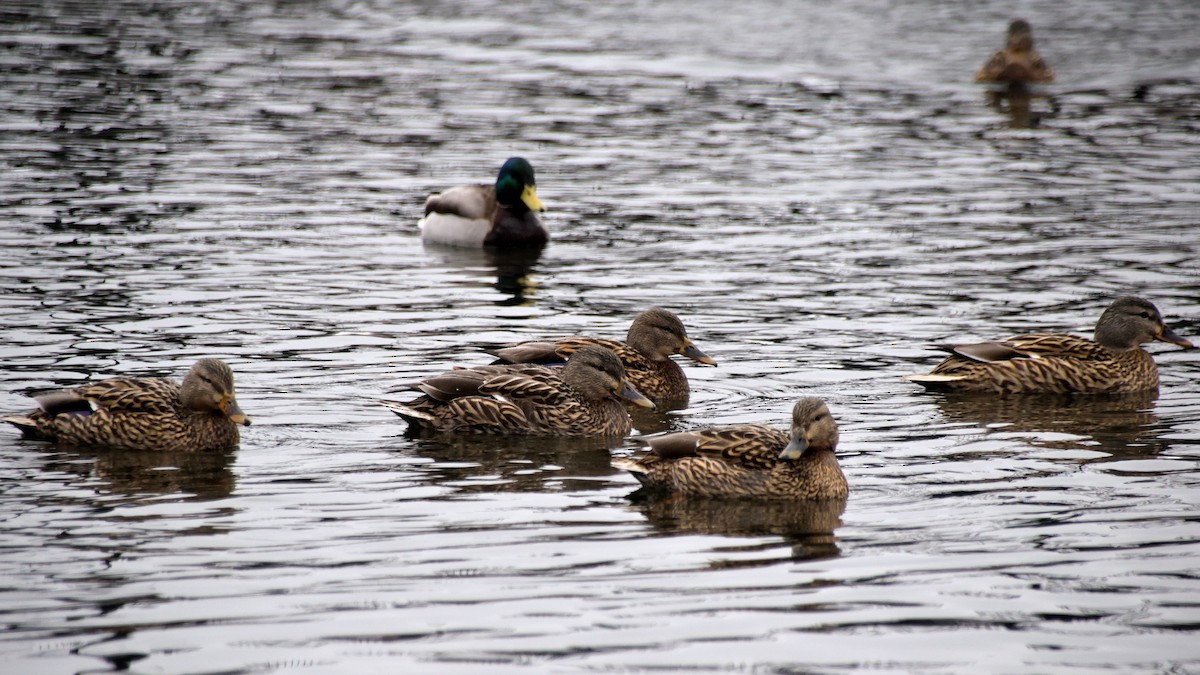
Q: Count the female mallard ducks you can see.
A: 6